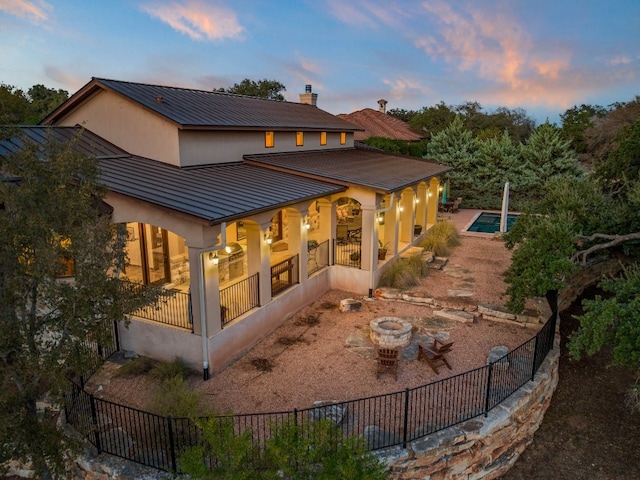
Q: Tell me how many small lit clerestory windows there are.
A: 4